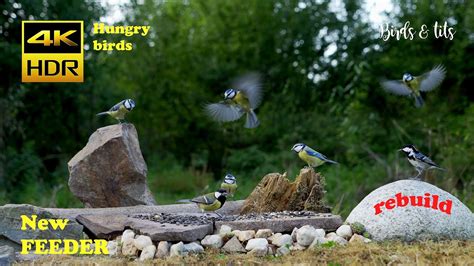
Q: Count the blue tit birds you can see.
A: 5